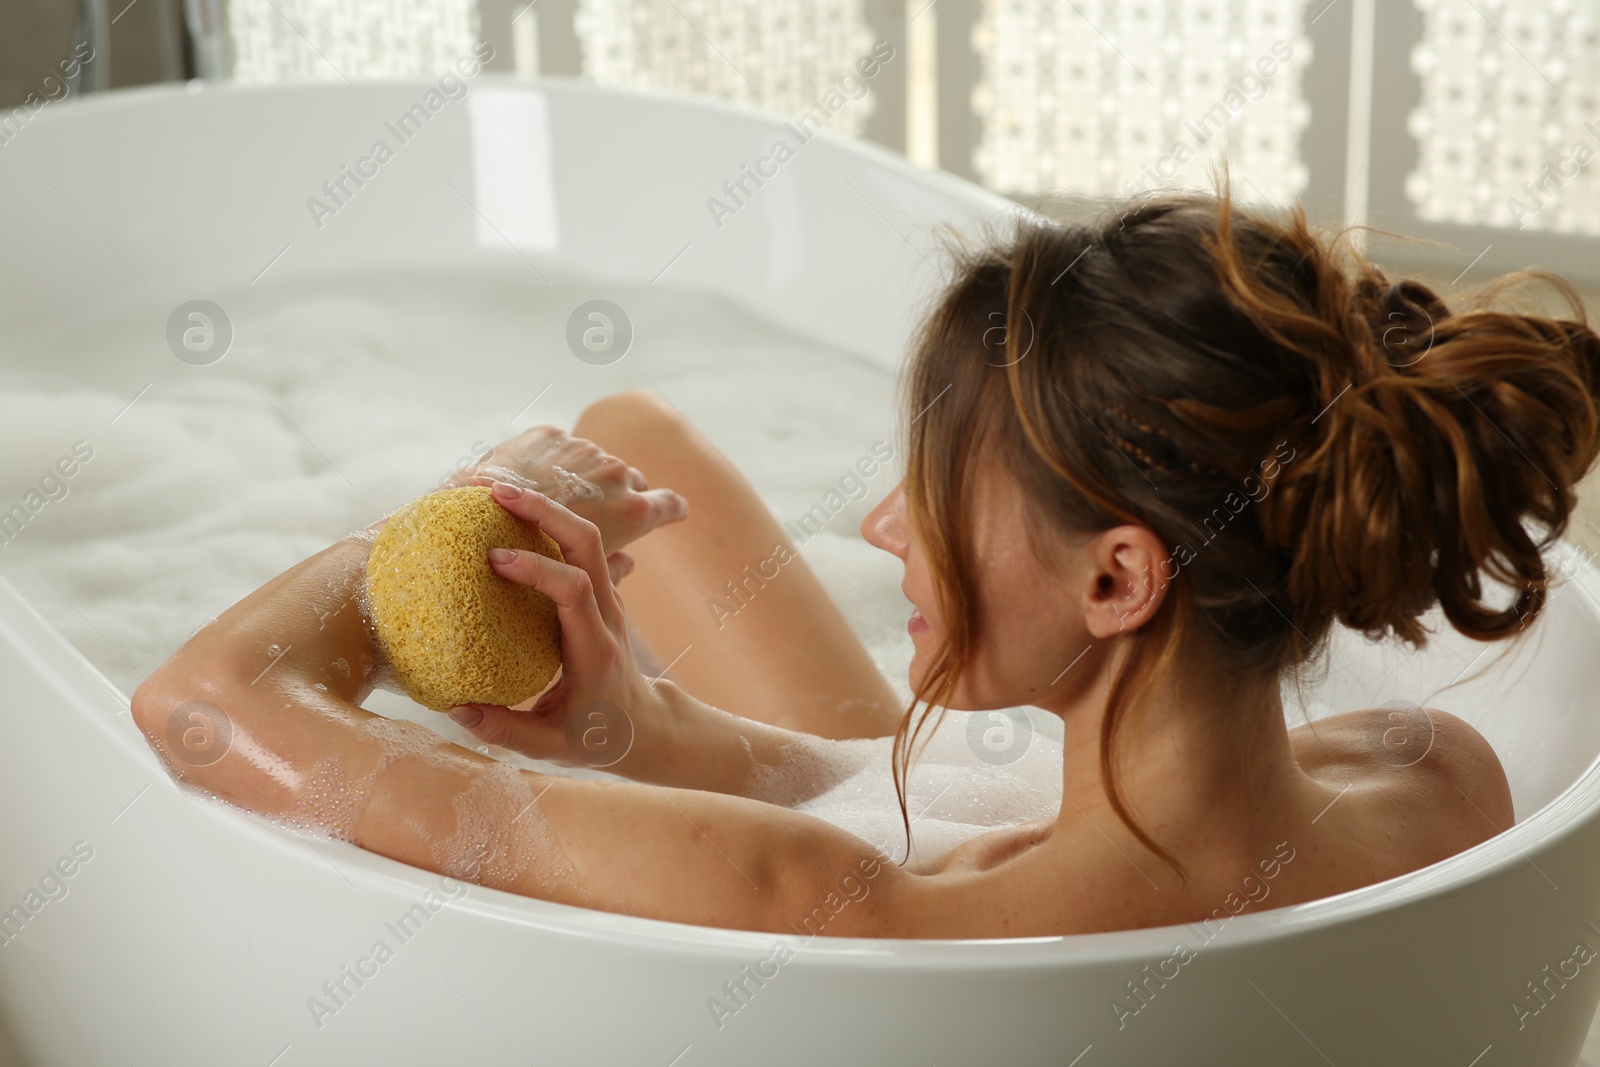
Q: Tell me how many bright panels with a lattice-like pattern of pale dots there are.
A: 4